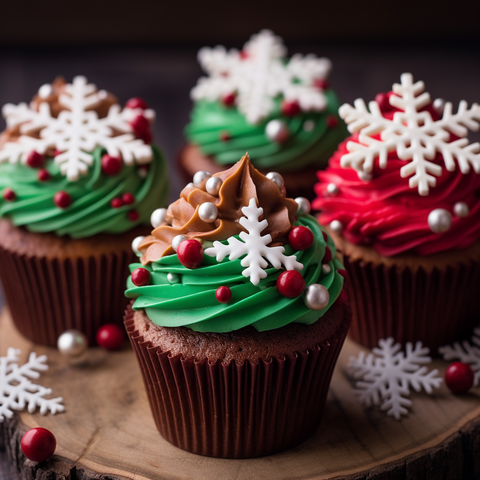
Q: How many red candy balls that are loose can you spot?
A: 3